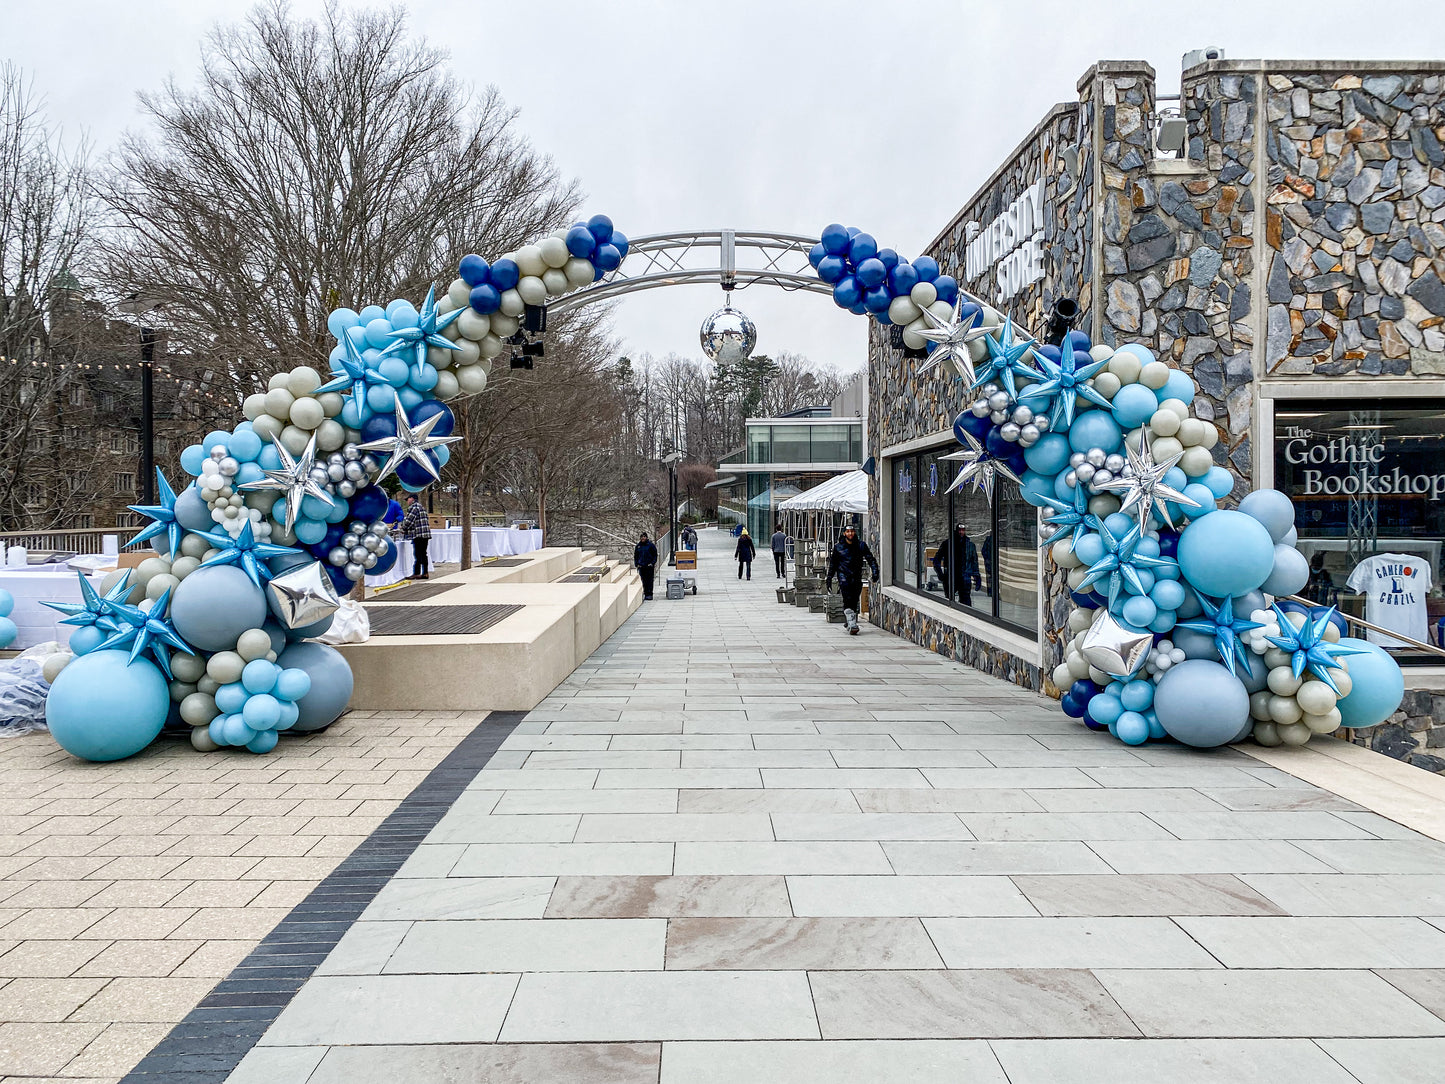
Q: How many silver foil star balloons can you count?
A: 5